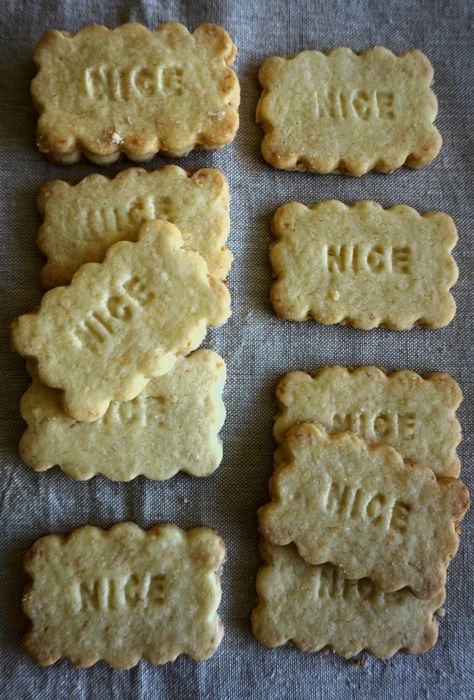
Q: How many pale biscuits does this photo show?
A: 10